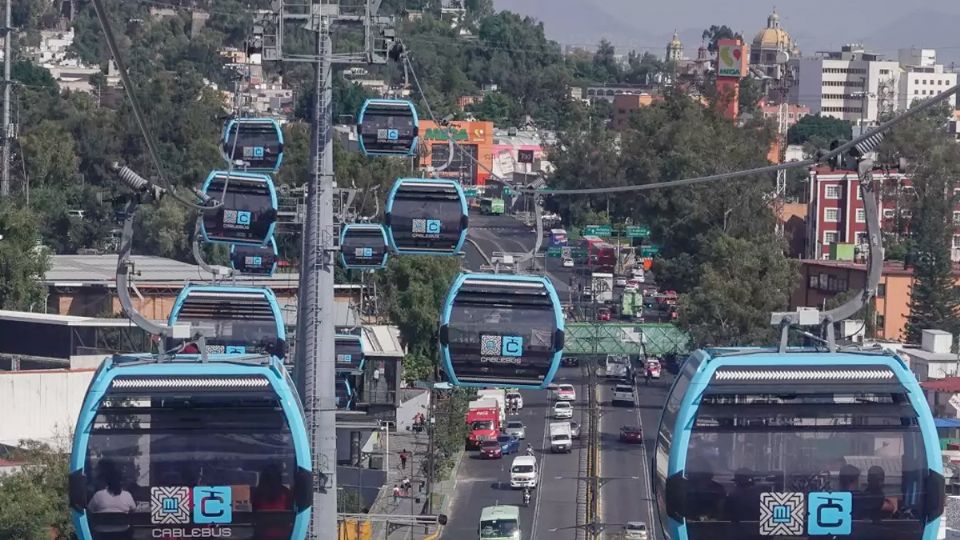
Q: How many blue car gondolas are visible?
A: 12